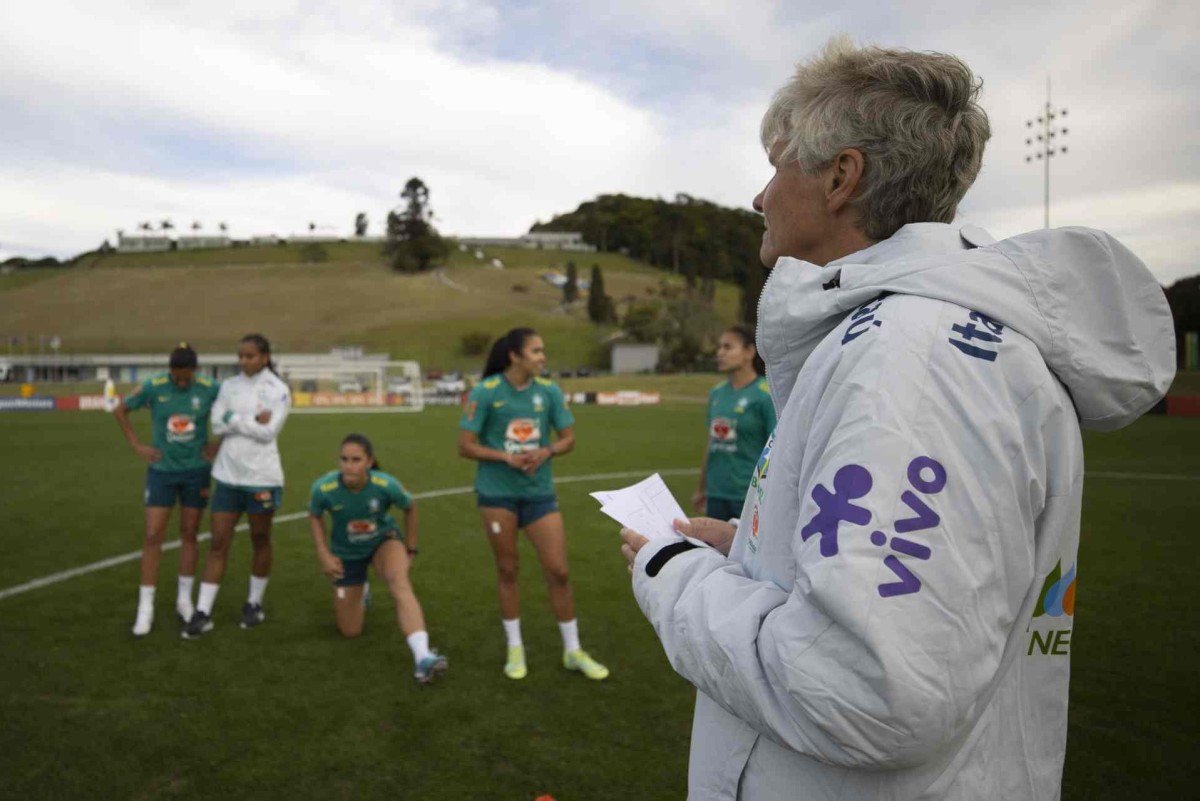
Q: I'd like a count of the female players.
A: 5